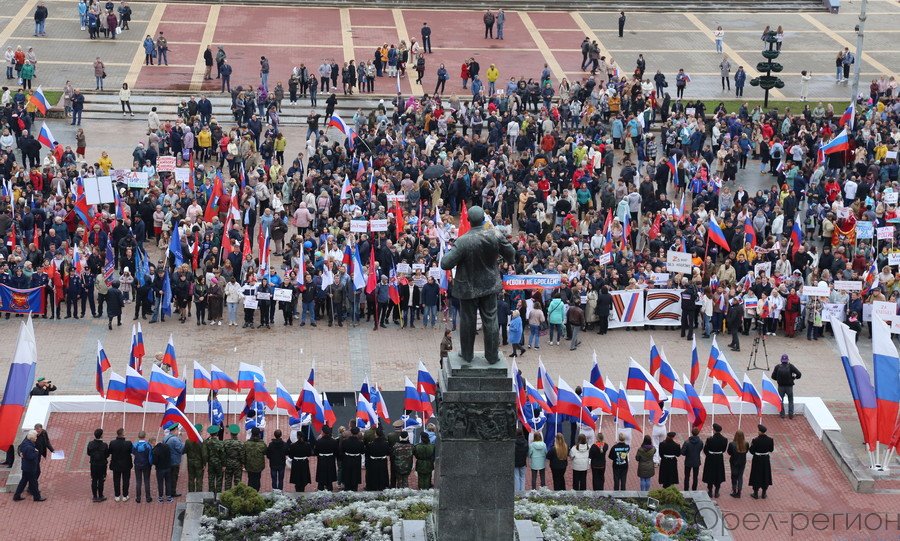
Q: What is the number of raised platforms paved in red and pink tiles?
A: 2